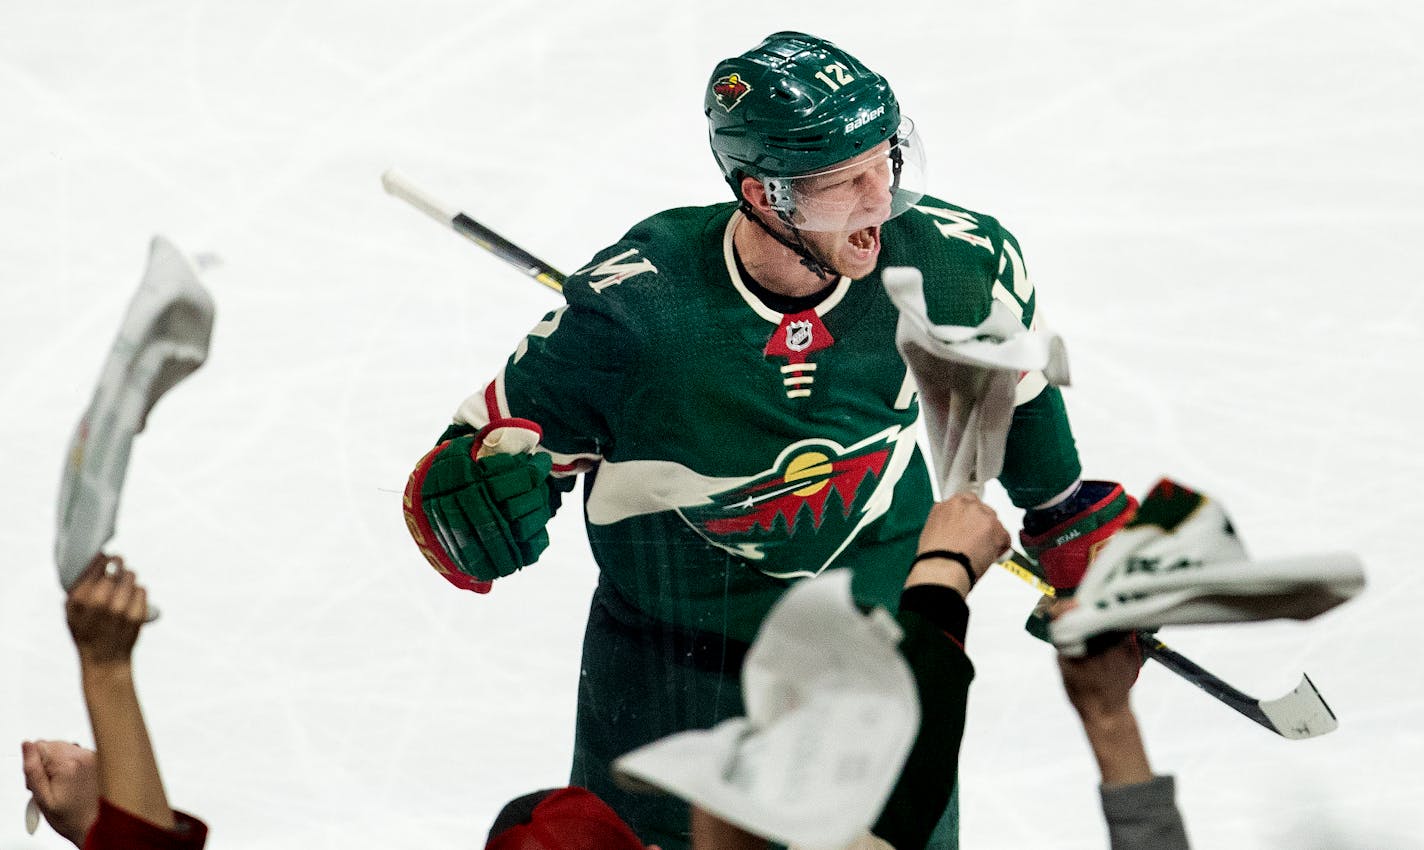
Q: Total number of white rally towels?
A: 4